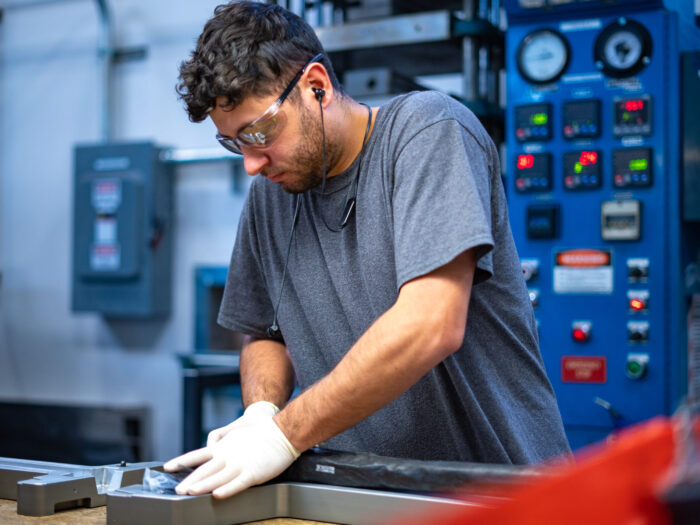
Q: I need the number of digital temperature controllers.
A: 6